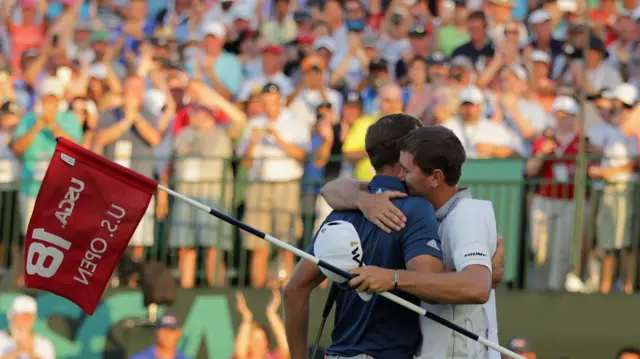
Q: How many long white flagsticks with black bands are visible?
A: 1